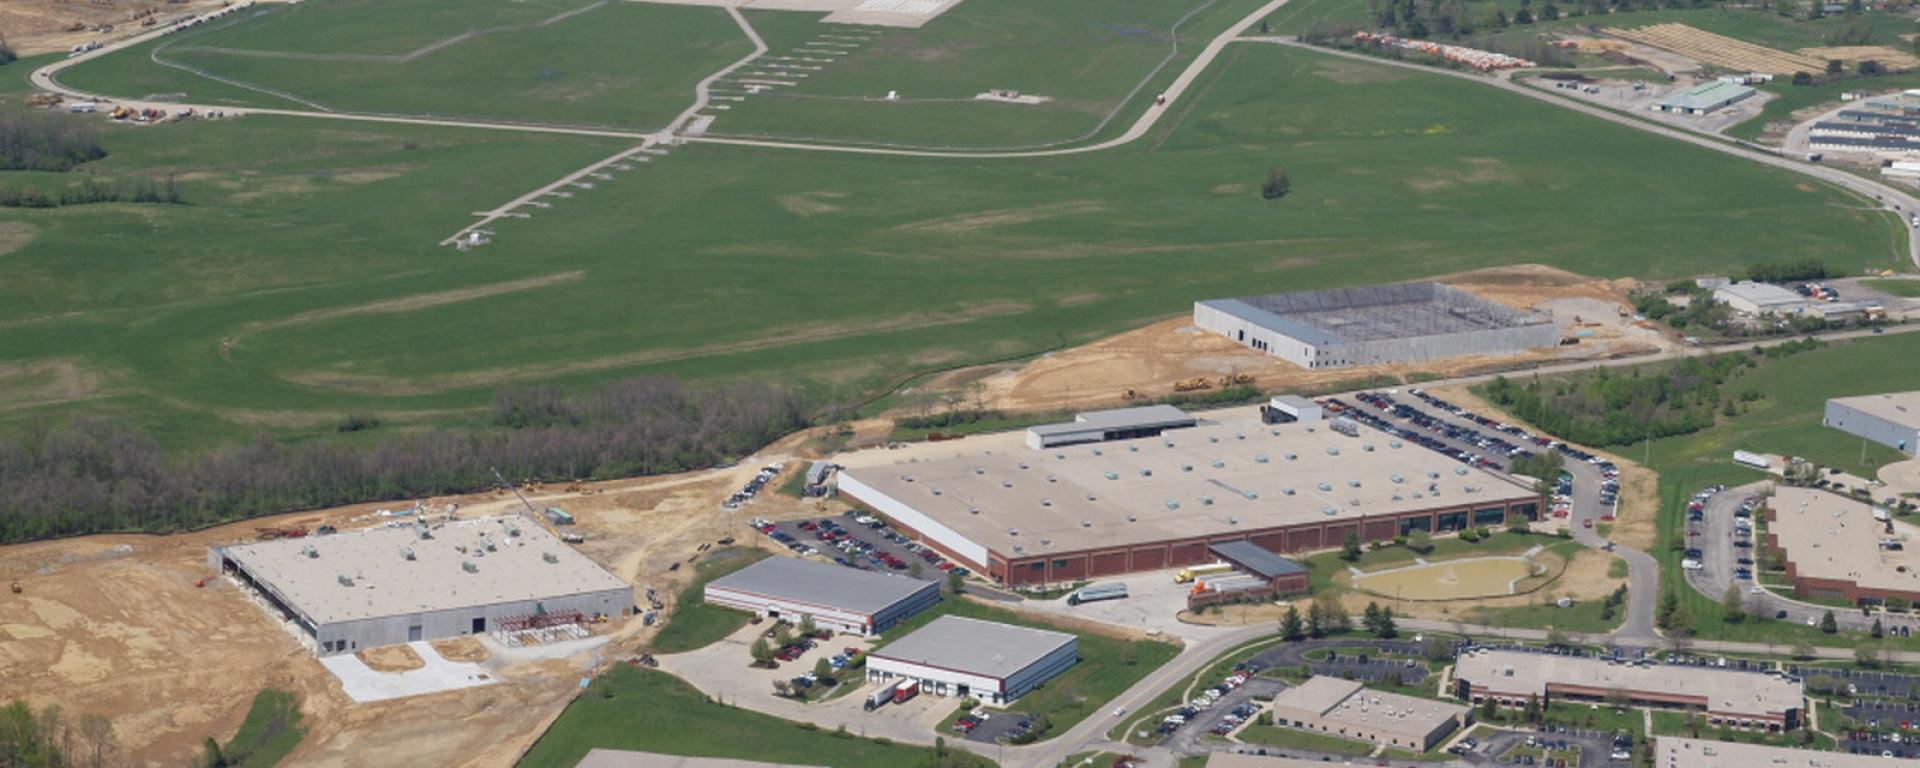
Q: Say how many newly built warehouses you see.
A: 2